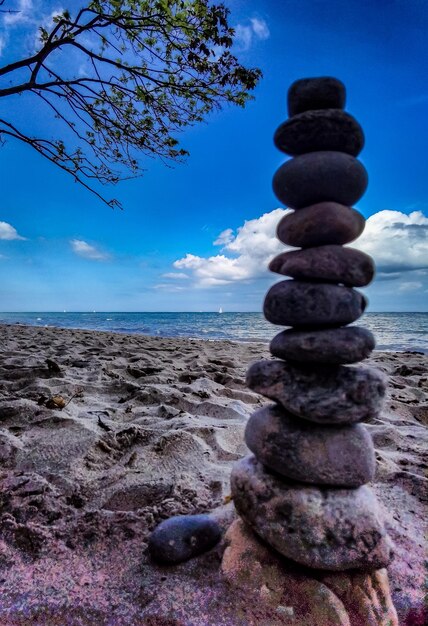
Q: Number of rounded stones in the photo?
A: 11